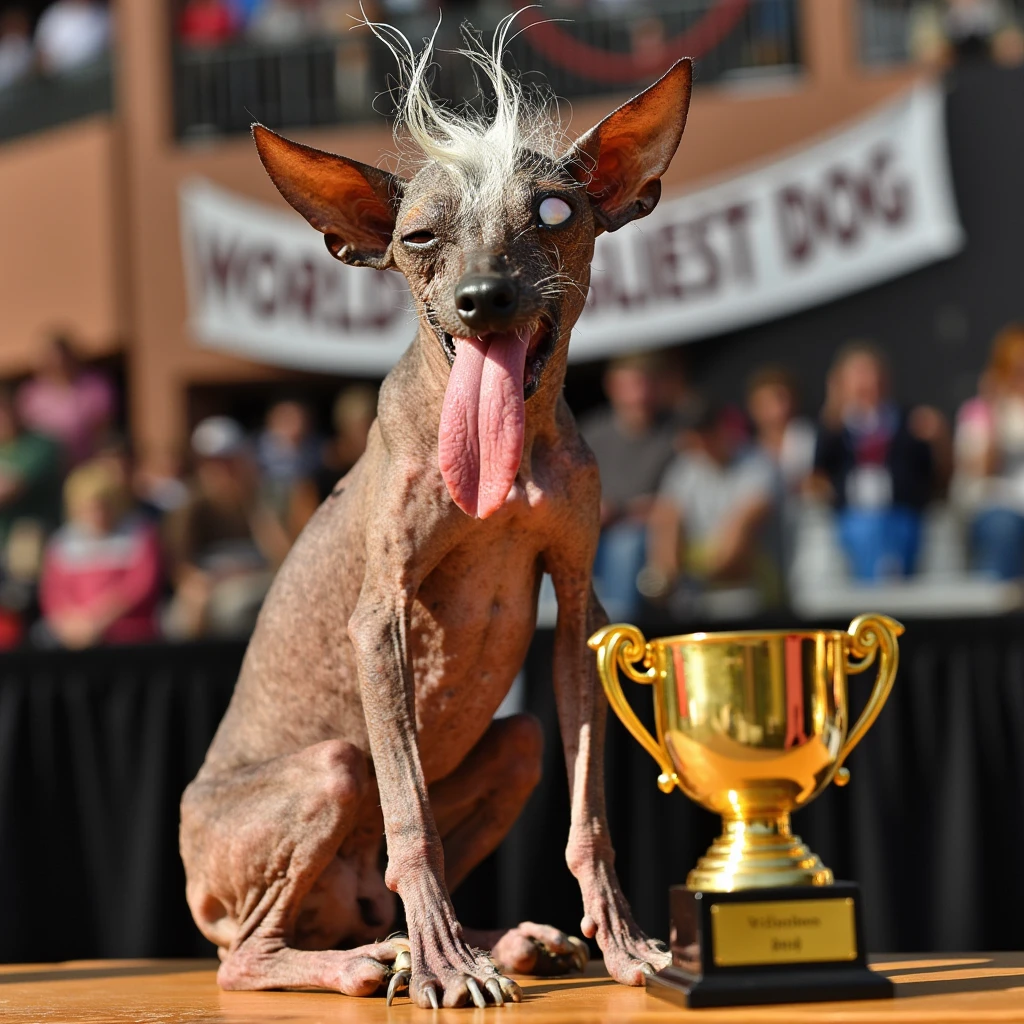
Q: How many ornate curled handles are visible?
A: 2